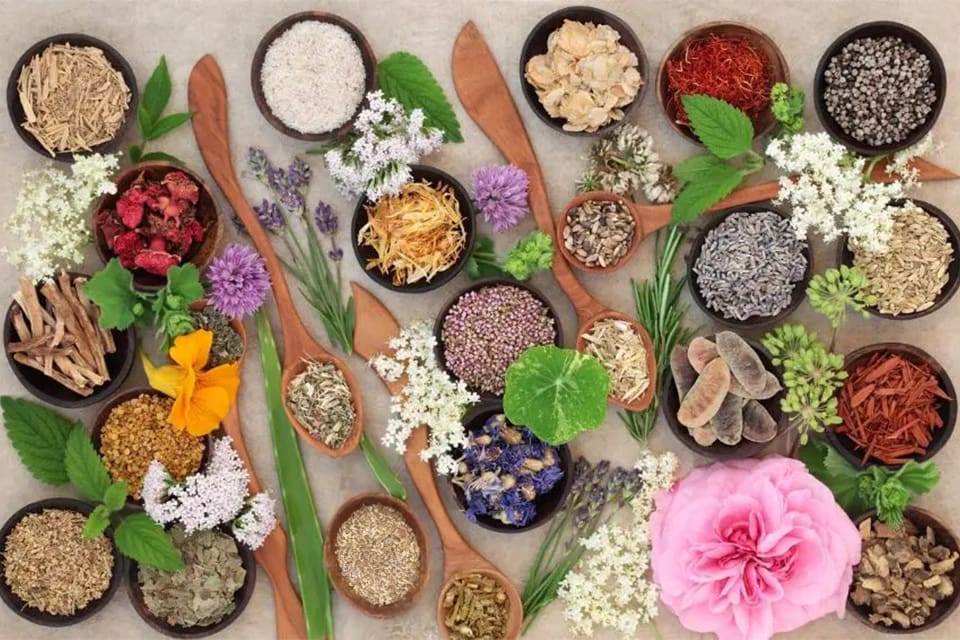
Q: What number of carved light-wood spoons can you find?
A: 5